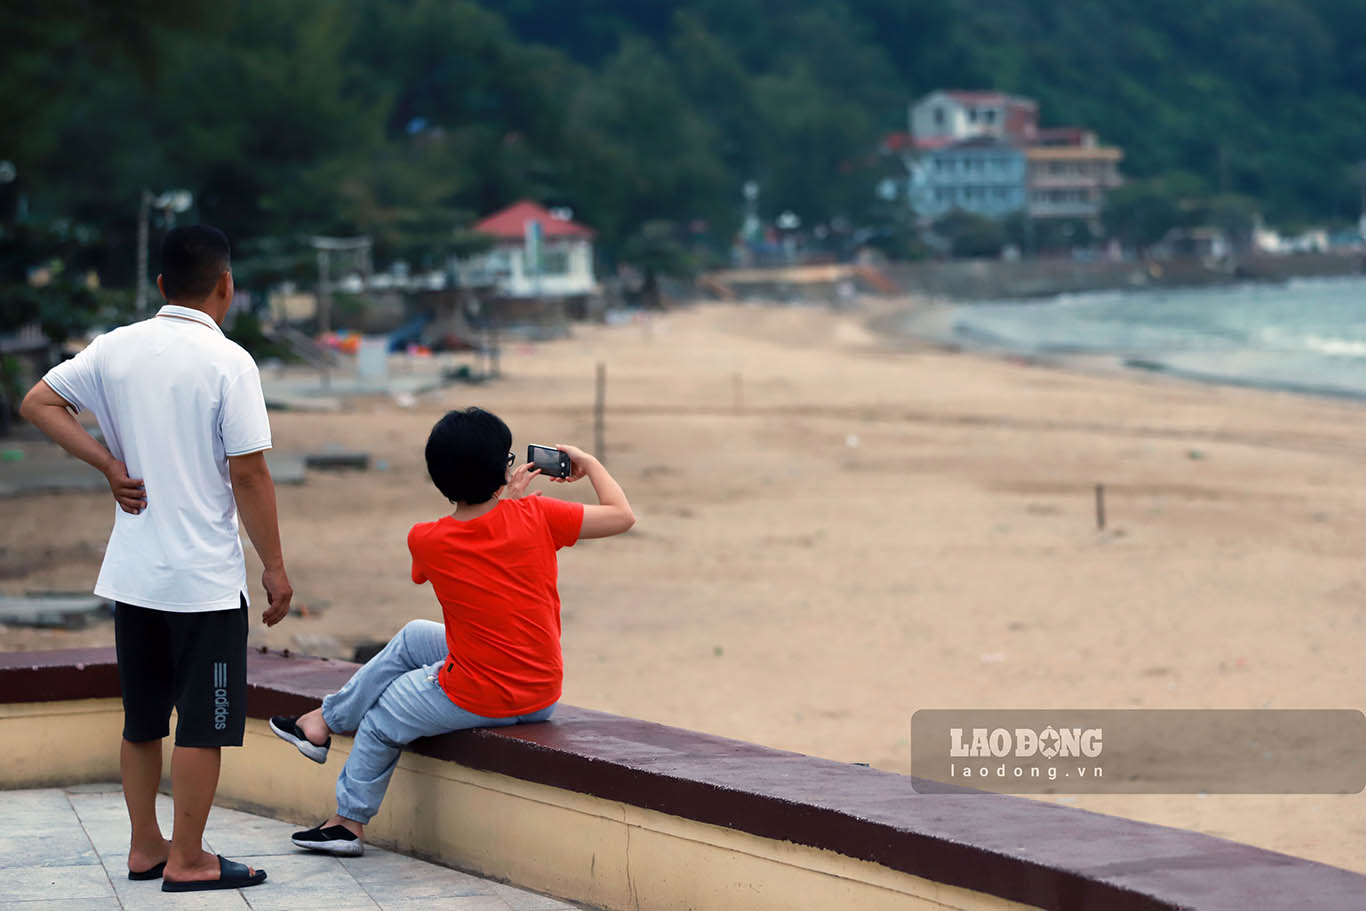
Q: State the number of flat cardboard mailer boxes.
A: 0